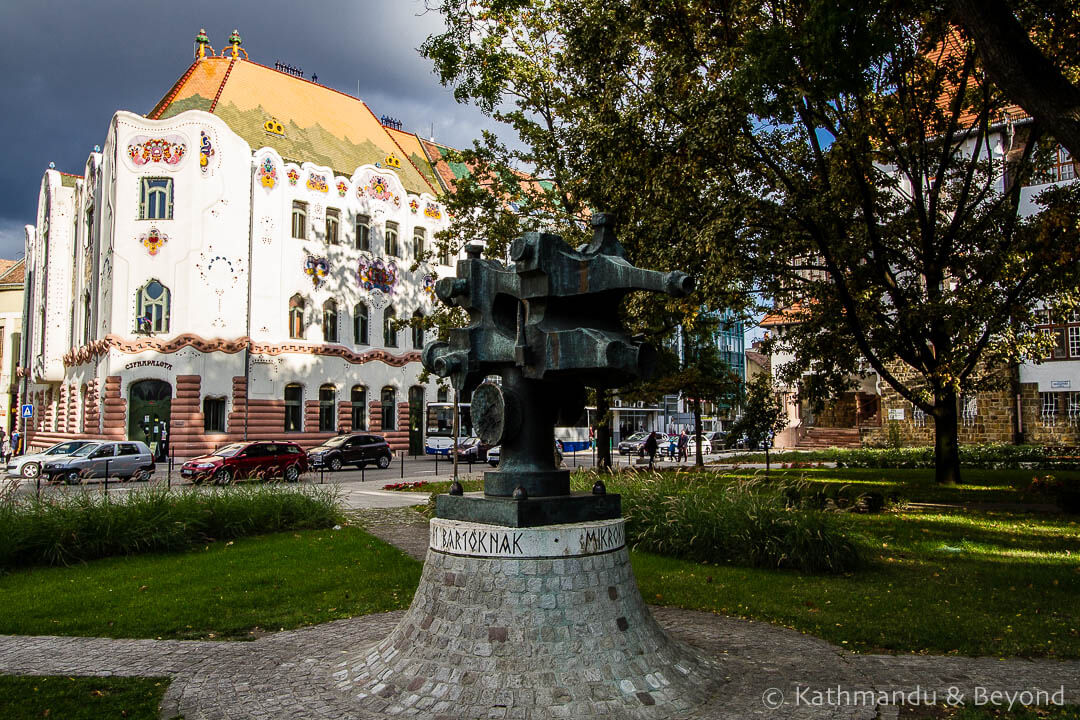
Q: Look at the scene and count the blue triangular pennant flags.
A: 0